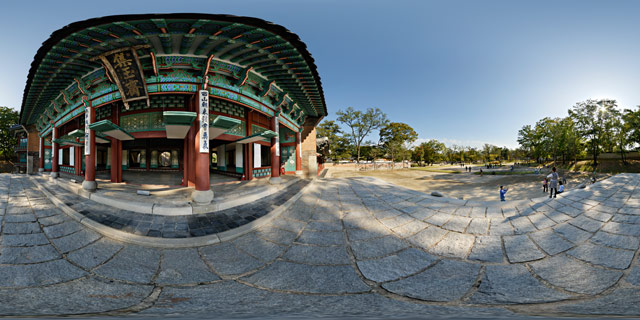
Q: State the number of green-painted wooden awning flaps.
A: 6